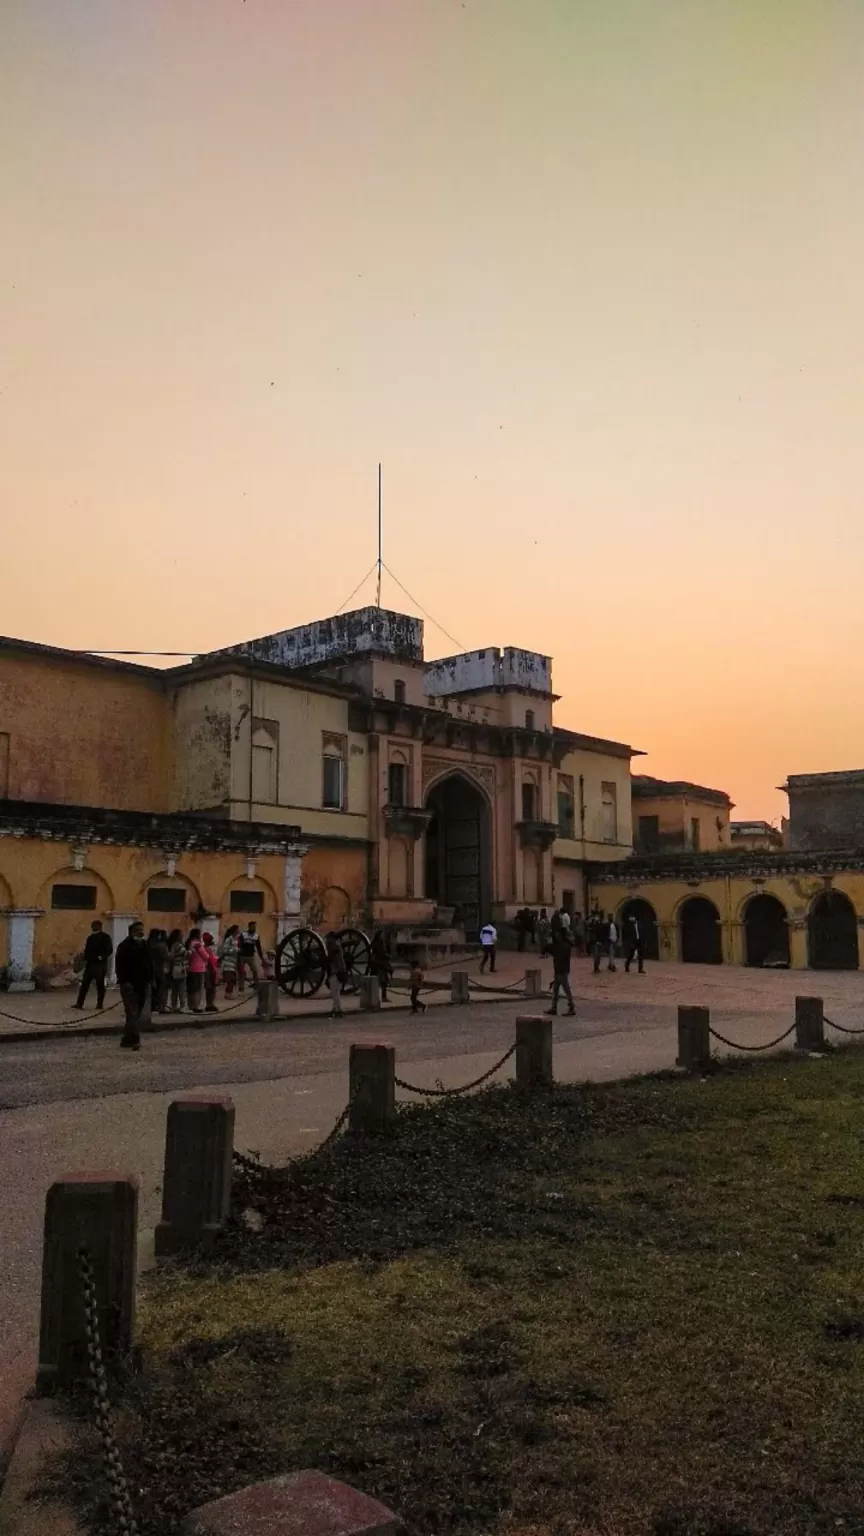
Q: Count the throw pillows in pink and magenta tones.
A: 0